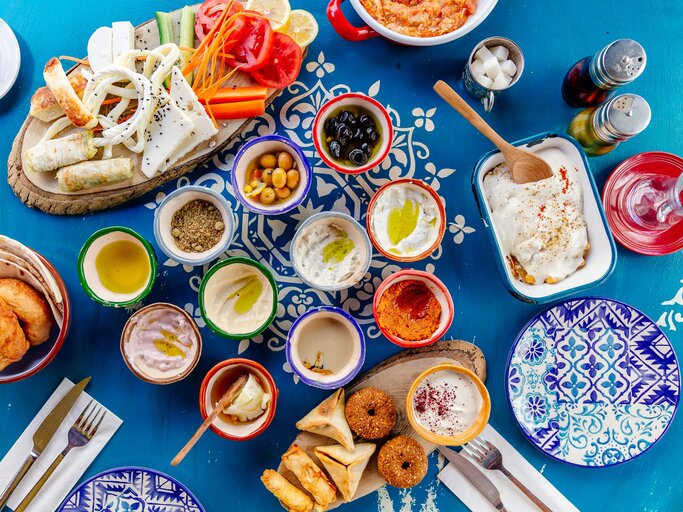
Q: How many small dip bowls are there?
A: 12